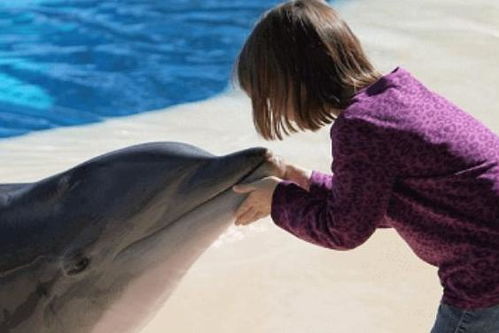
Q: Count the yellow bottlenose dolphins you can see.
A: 0